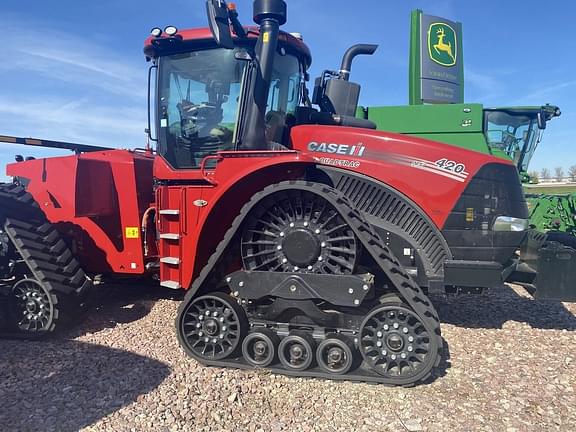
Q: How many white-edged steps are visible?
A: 4